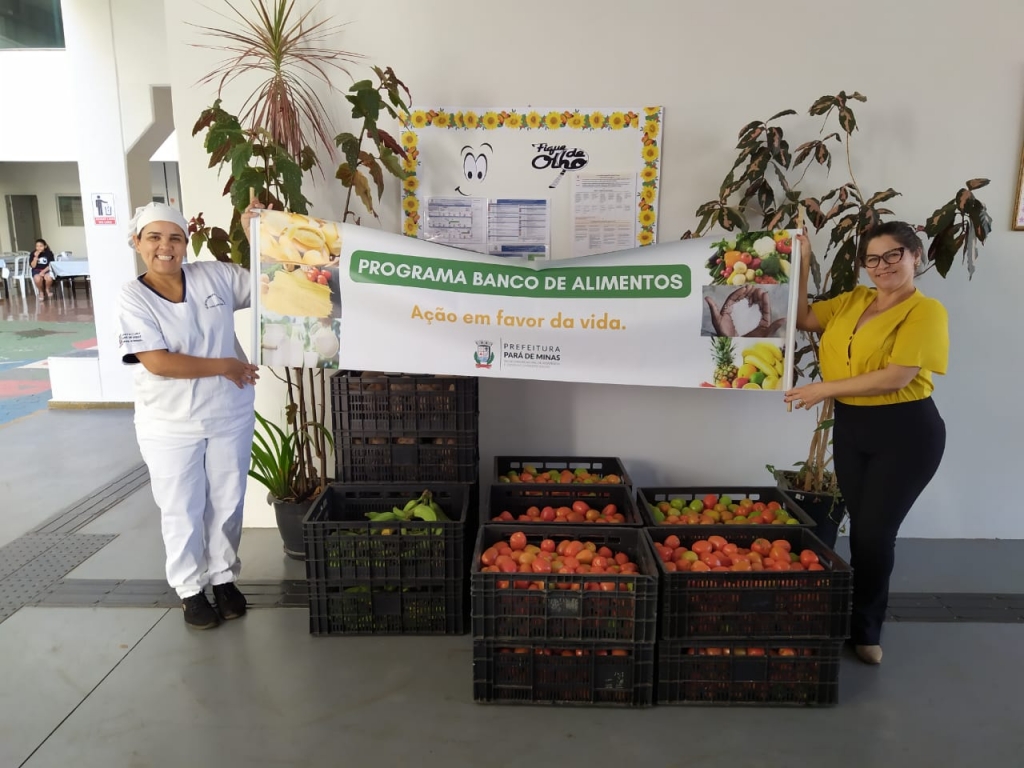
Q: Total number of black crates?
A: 11